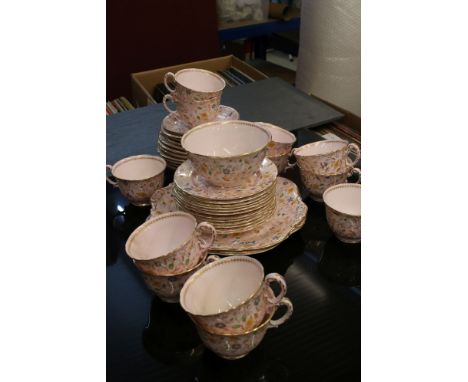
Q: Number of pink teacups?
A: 12